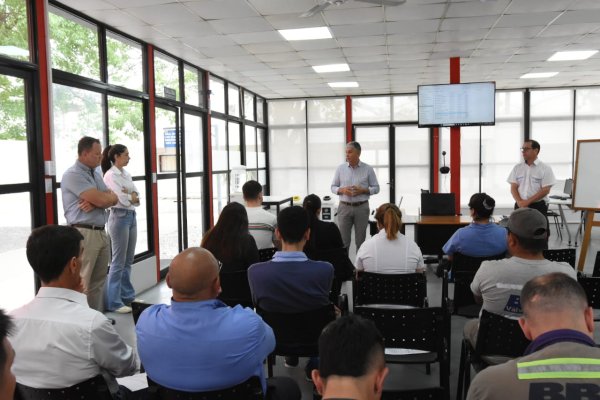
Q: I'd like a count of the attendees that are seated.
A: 12